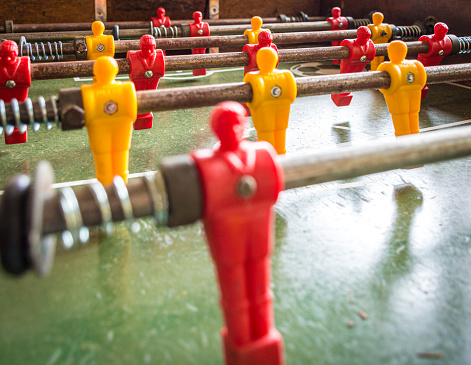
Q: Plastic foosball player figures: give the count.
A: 15